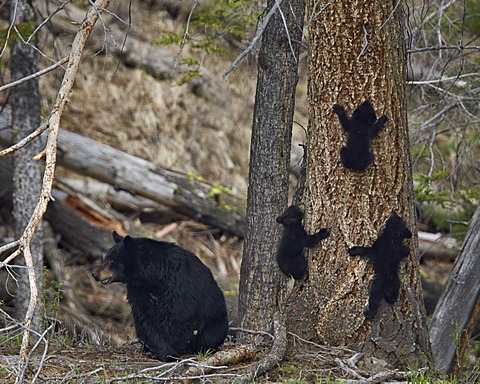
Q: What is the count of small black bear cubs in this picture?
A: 3